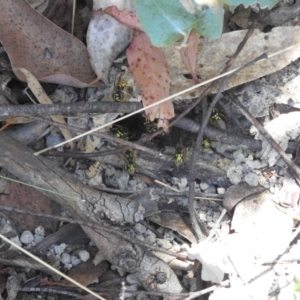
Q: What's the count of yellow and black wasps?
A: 7